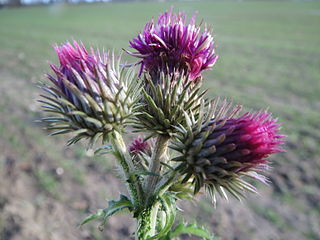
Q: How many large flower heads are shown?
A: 3